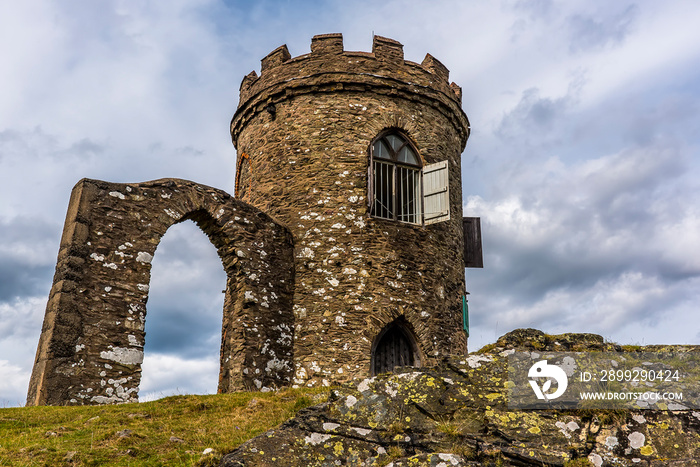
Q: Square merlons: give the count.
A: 6